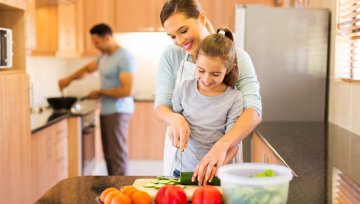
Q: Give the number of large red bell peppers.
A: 2